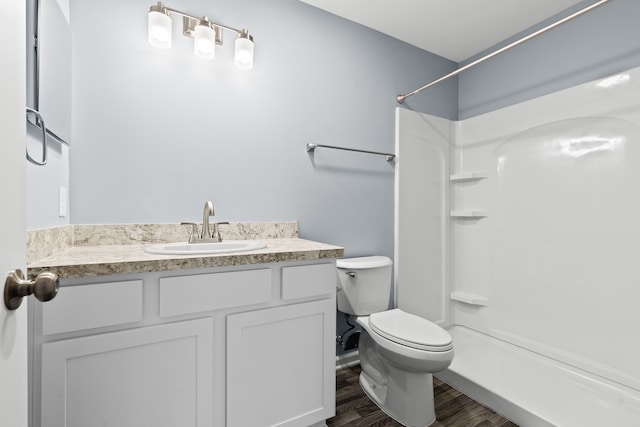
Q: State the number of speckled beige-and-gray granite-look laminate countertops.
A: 1